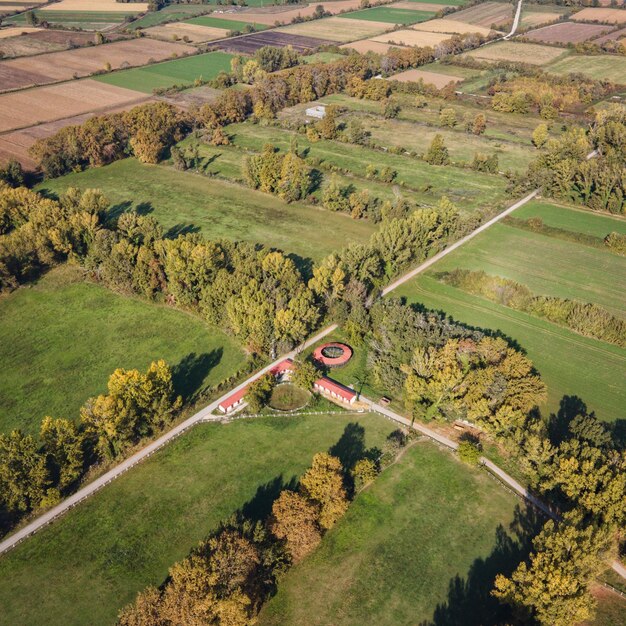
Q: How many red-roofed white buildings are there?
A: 3